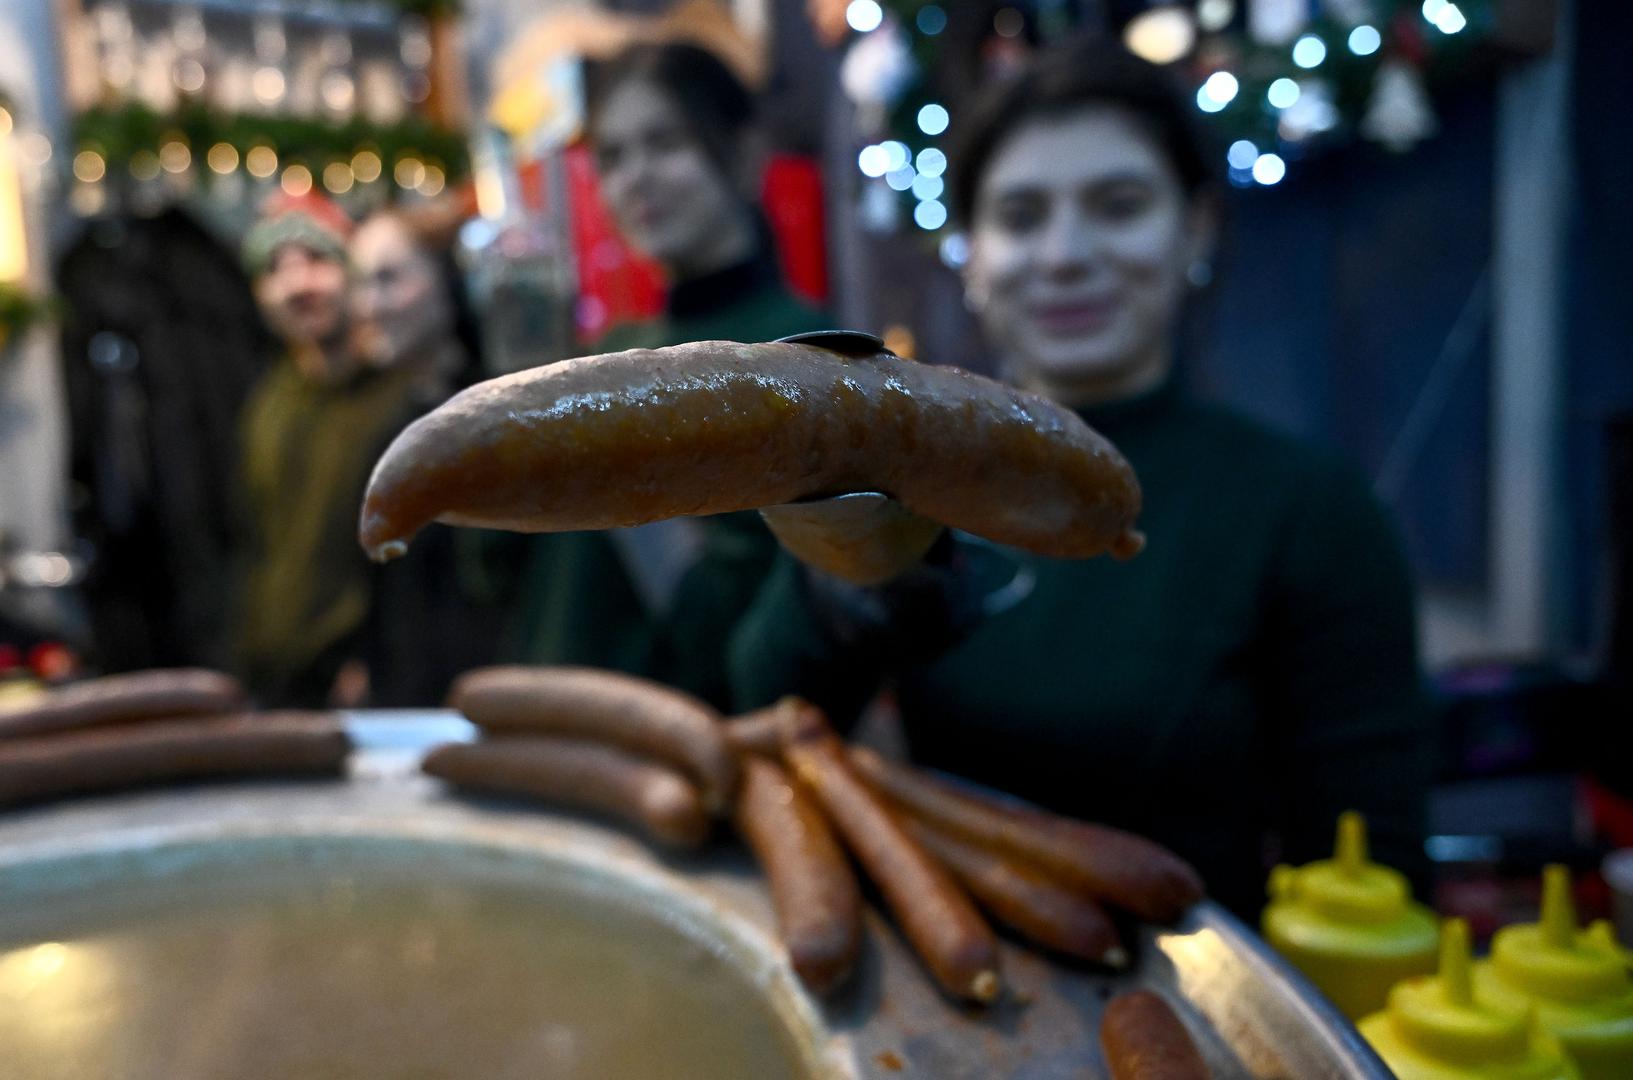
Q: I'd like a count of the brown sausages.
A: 11